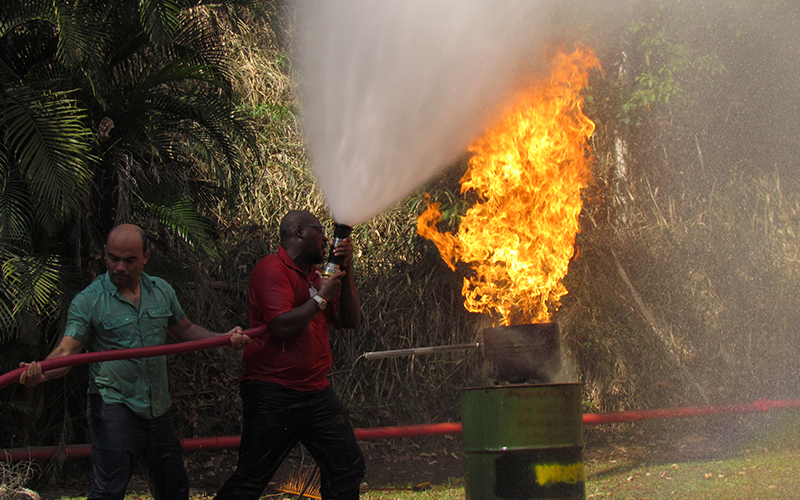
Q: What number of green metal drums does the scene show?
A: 1